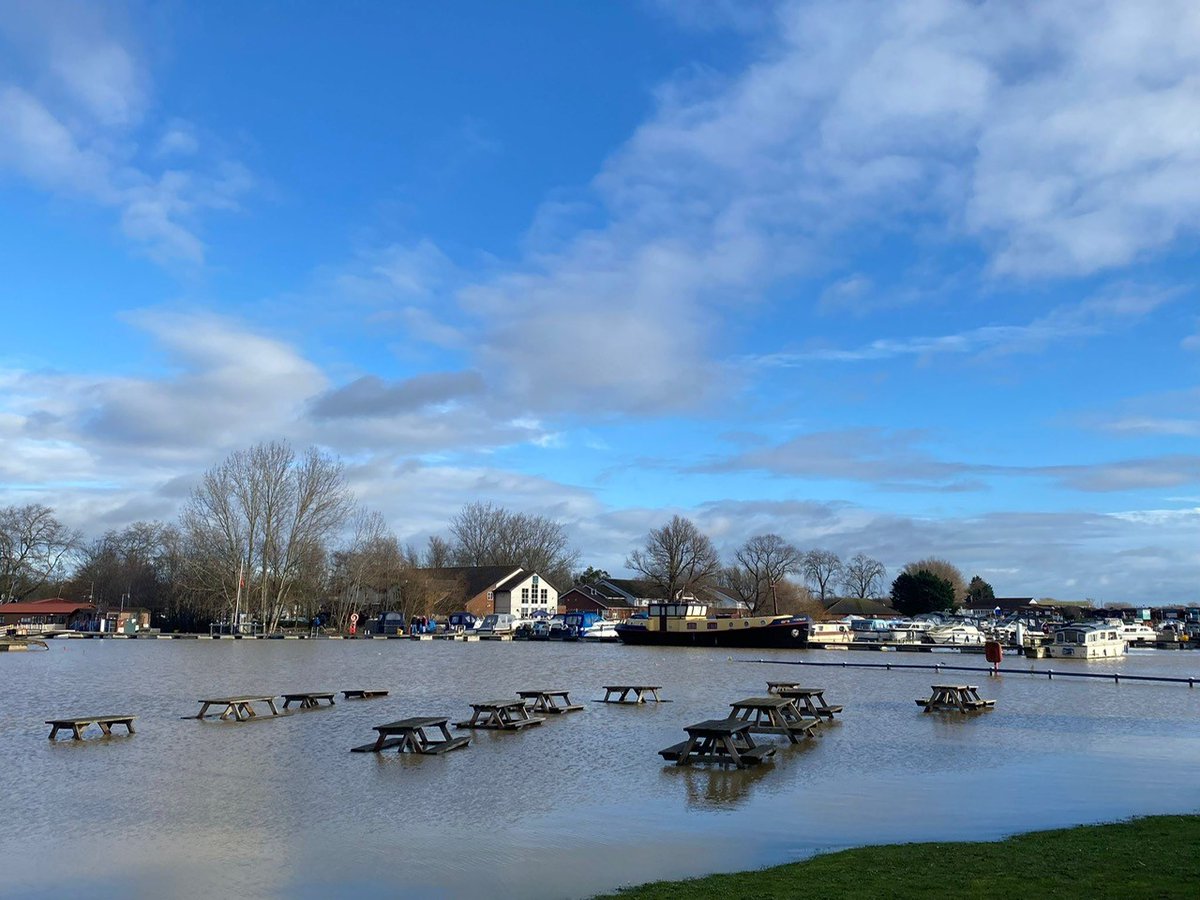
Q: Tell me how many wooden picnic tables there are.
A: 13